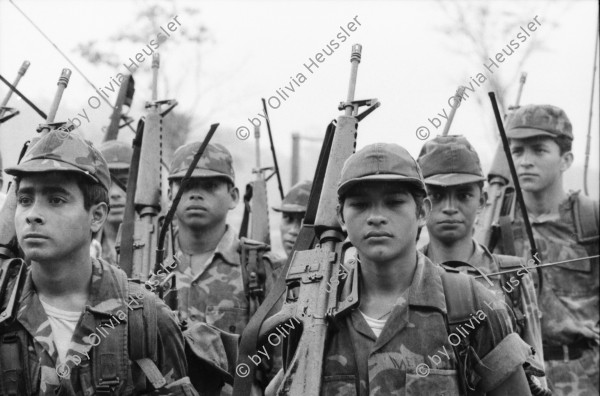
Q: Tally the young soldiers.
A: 7